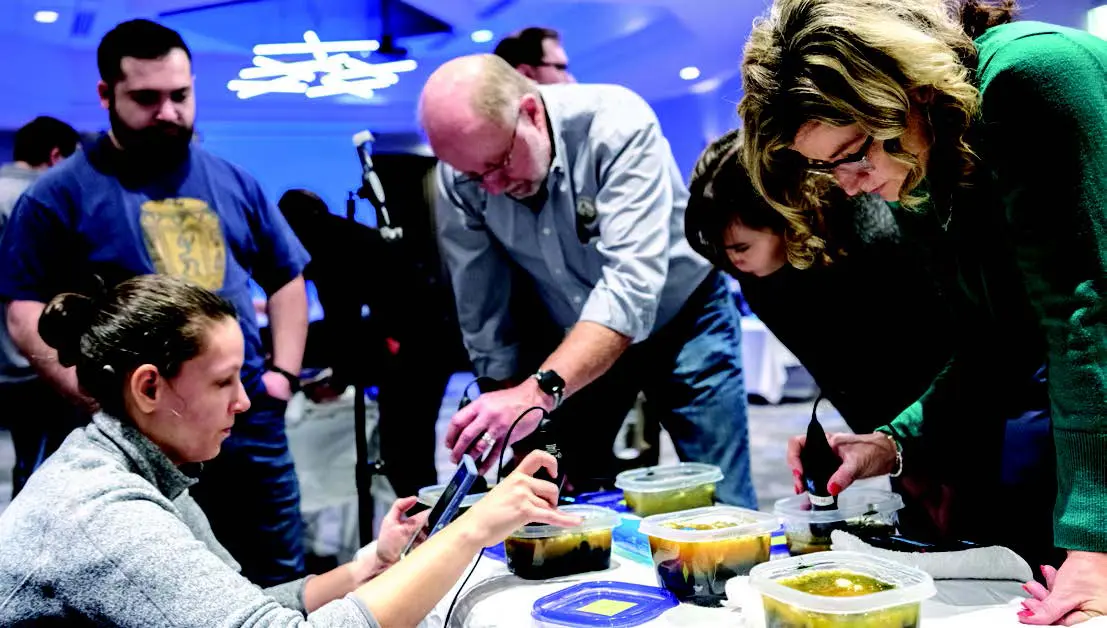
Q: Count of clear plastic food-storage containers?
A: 6